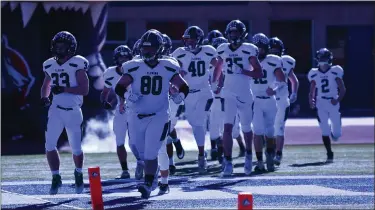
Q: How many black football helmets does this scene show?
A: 12